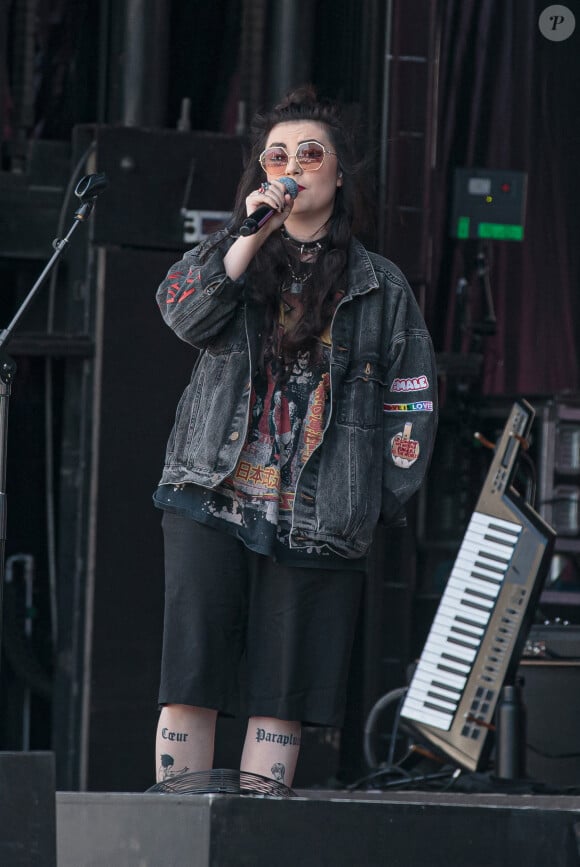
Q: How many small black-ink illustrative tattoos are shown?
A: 2